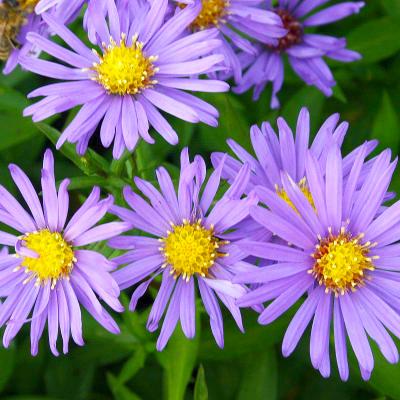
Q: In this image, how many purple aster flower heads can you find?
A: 8